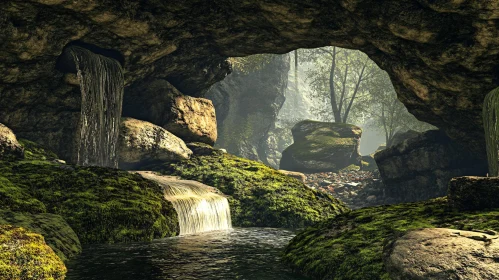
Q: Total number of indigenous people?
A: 0